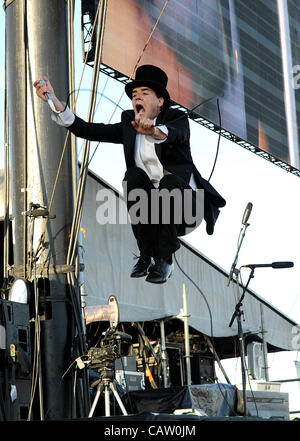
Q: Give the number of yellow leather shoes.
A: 0